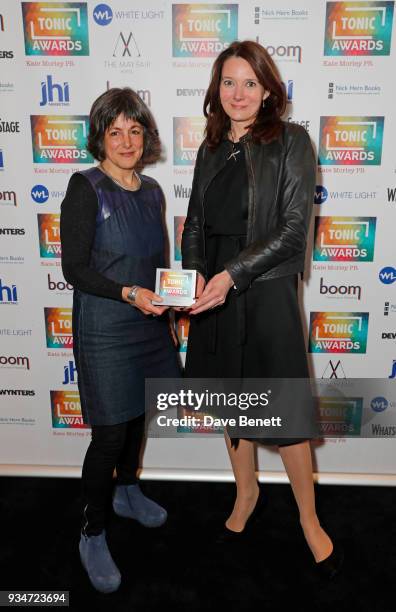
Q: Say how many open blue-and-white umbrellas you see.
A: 0